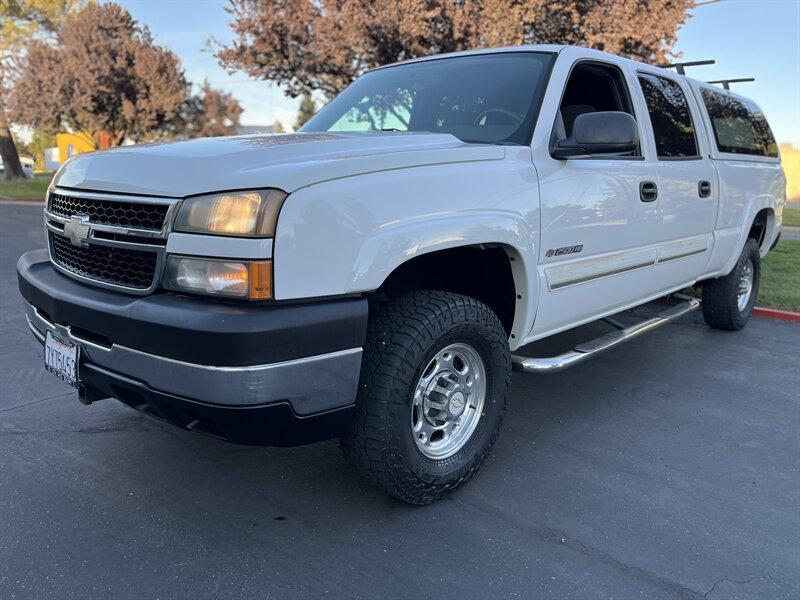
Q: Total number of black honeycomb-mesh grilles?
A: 2